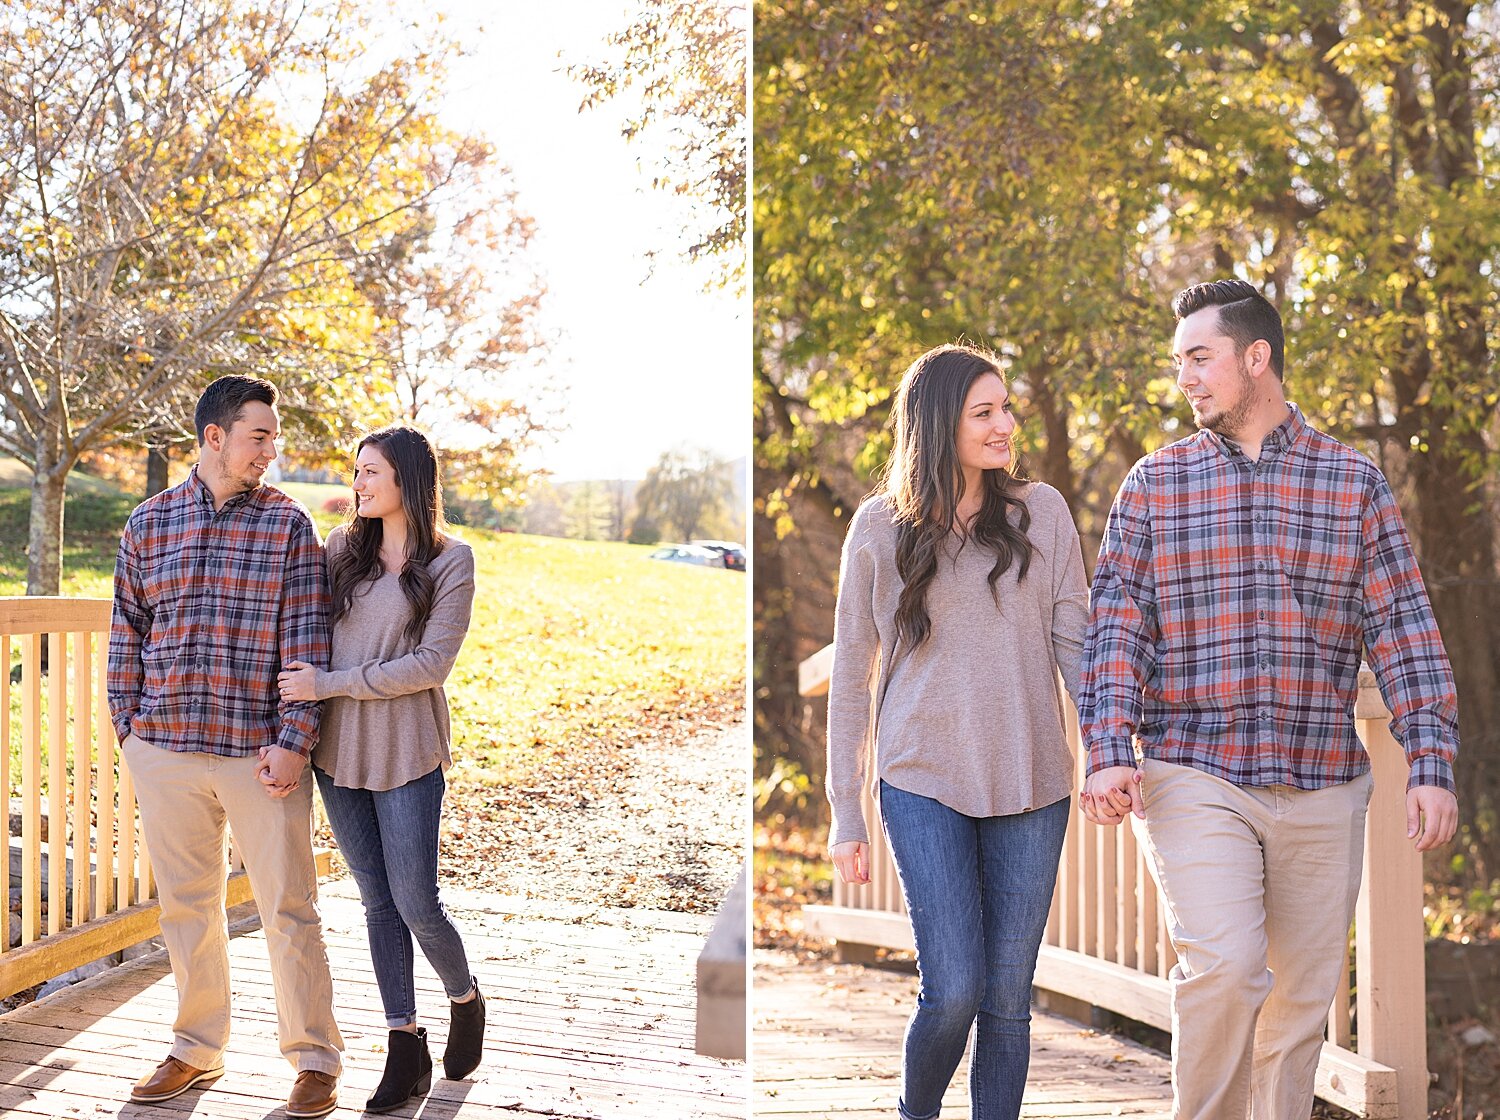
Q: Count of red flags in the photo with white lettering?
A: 0